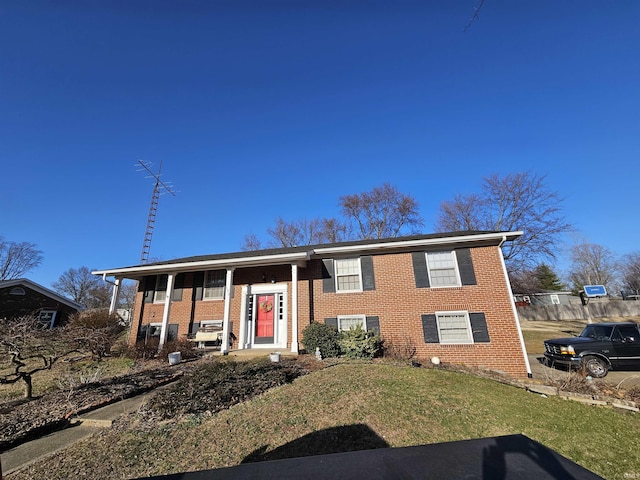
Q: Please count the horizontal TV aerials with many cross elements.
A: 1